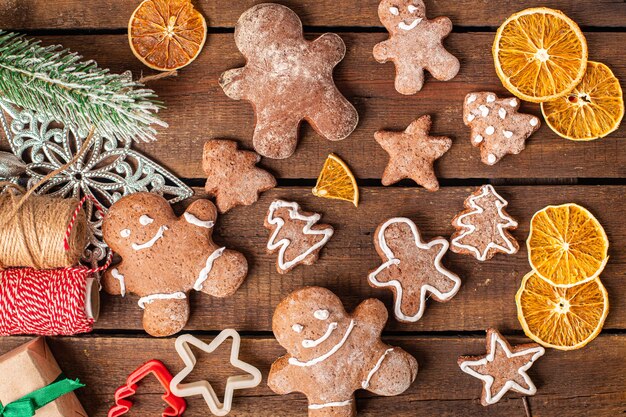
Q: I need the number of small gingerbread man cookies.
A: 2